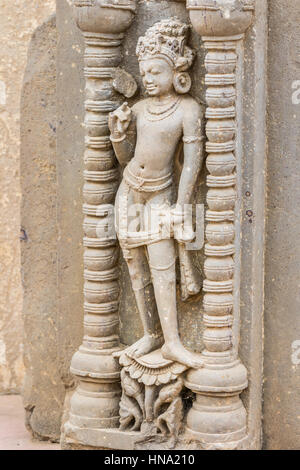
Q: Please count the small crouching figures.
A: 2